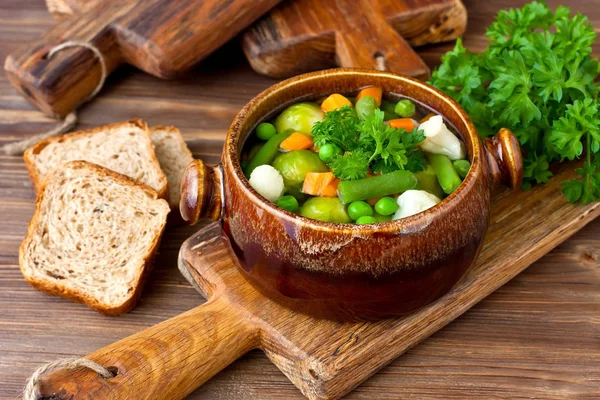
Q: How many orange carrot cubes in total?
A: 5